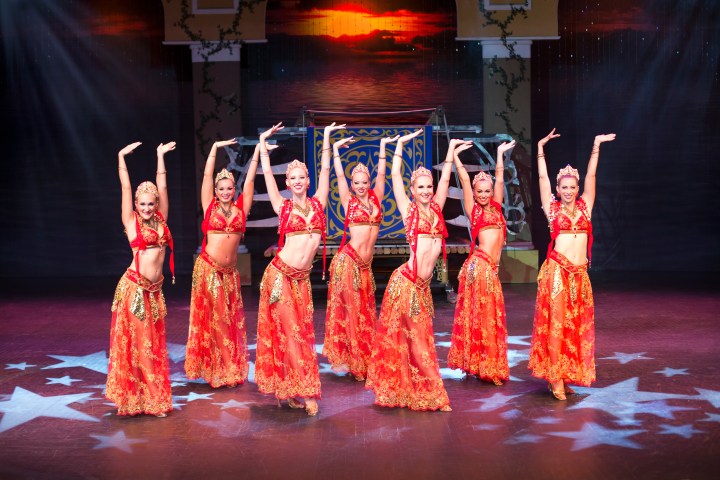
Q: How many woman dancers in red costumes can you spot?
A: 7